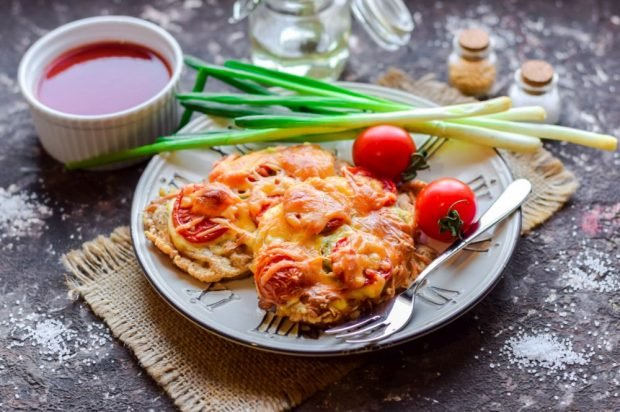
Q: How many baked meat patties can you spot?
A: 2